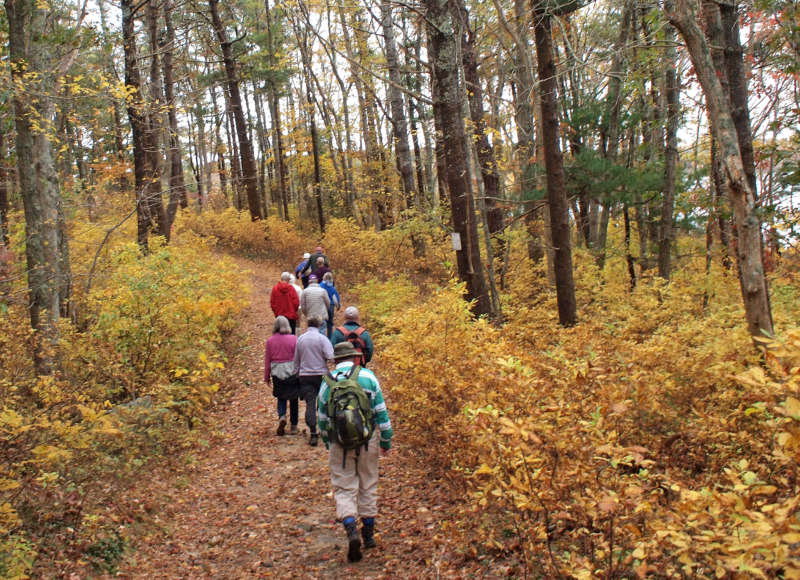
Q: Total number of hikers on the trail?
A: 11